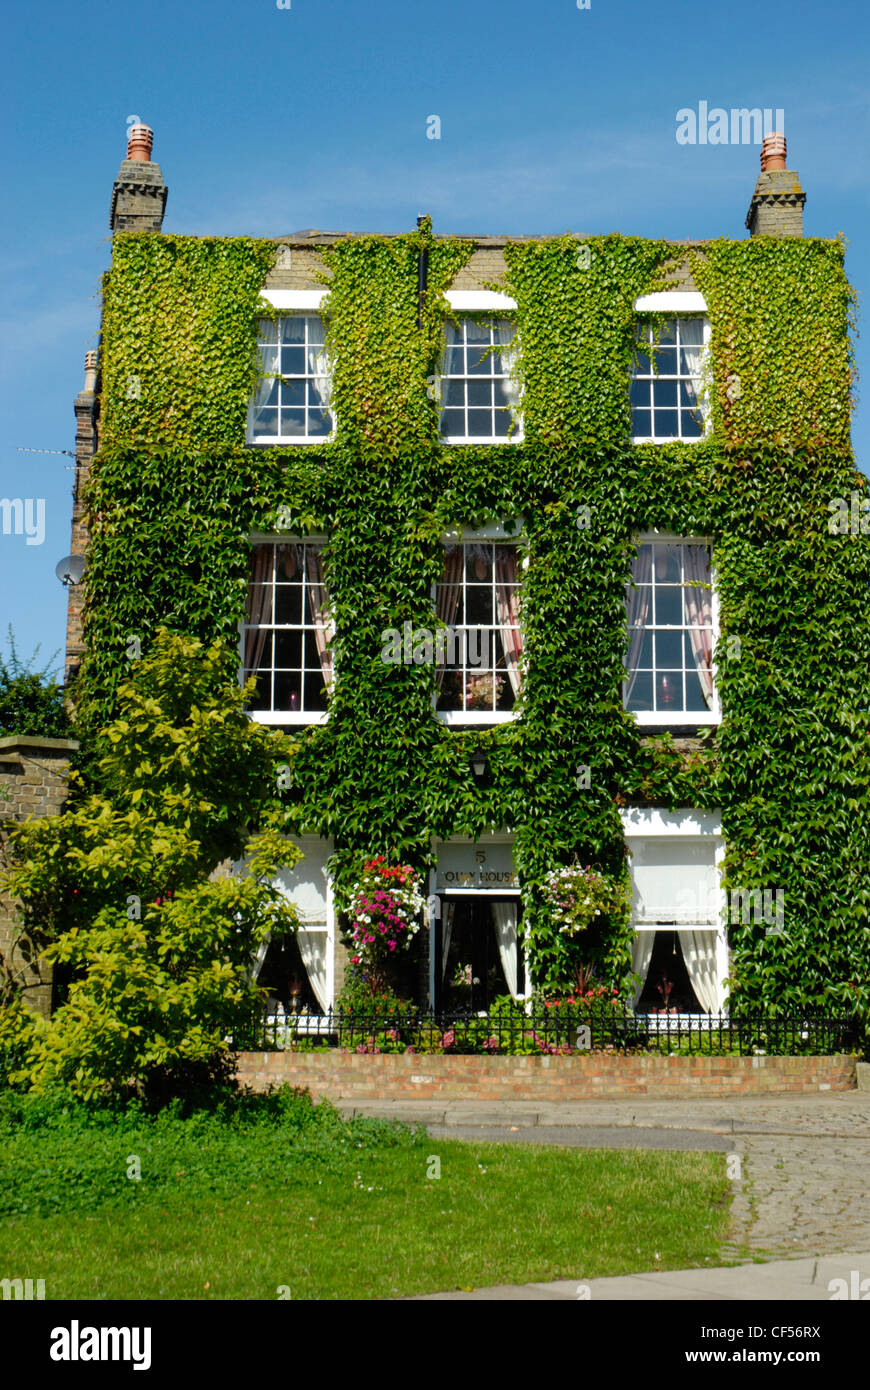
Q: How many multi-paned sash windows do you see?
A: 6